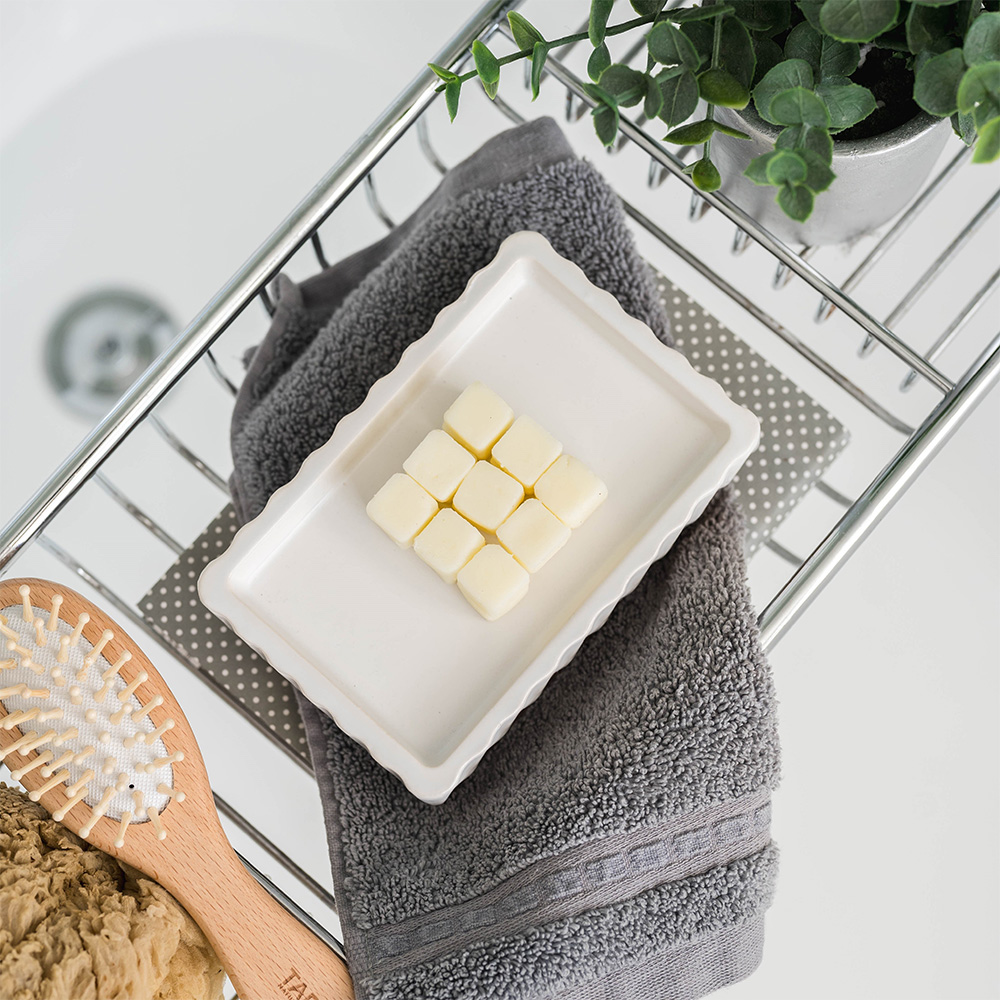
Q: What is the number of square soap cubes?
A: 9